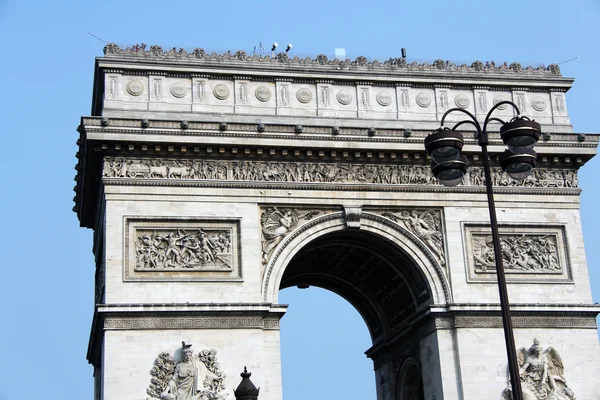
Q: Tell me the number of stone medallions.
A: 11